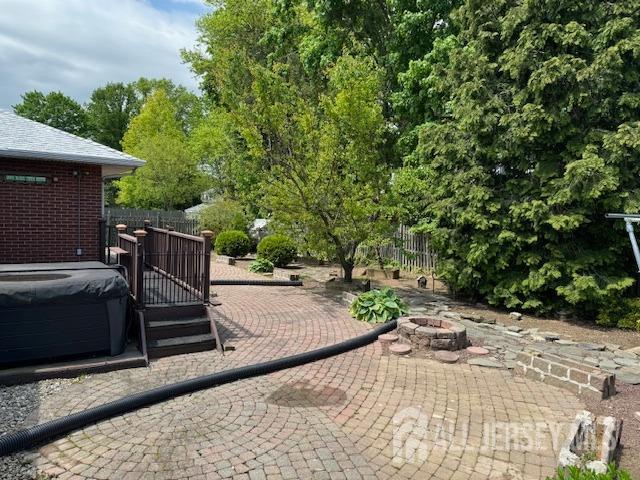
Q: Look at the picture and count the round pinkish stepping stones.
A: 4